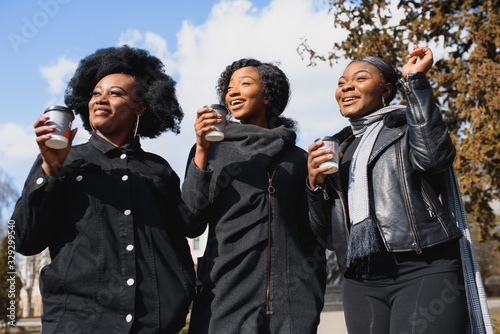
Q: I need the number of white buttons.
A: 8